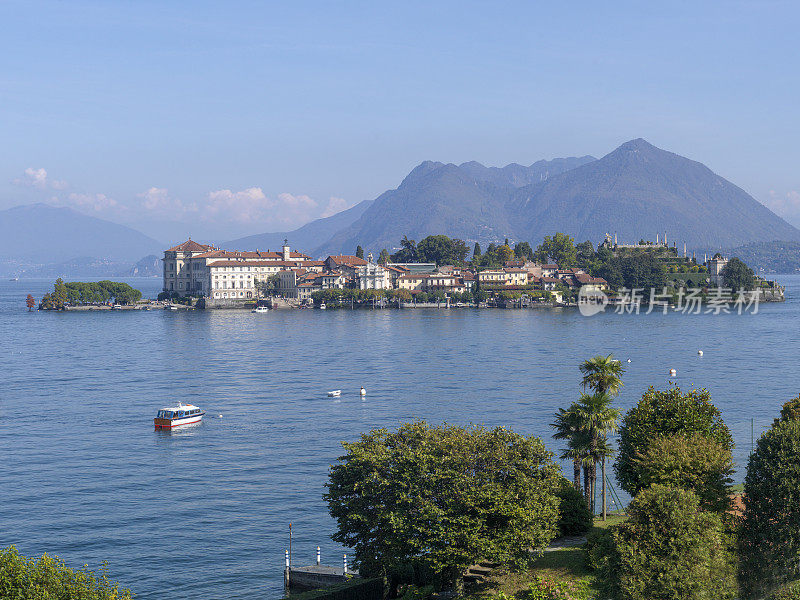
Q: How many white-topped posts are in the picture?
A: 3